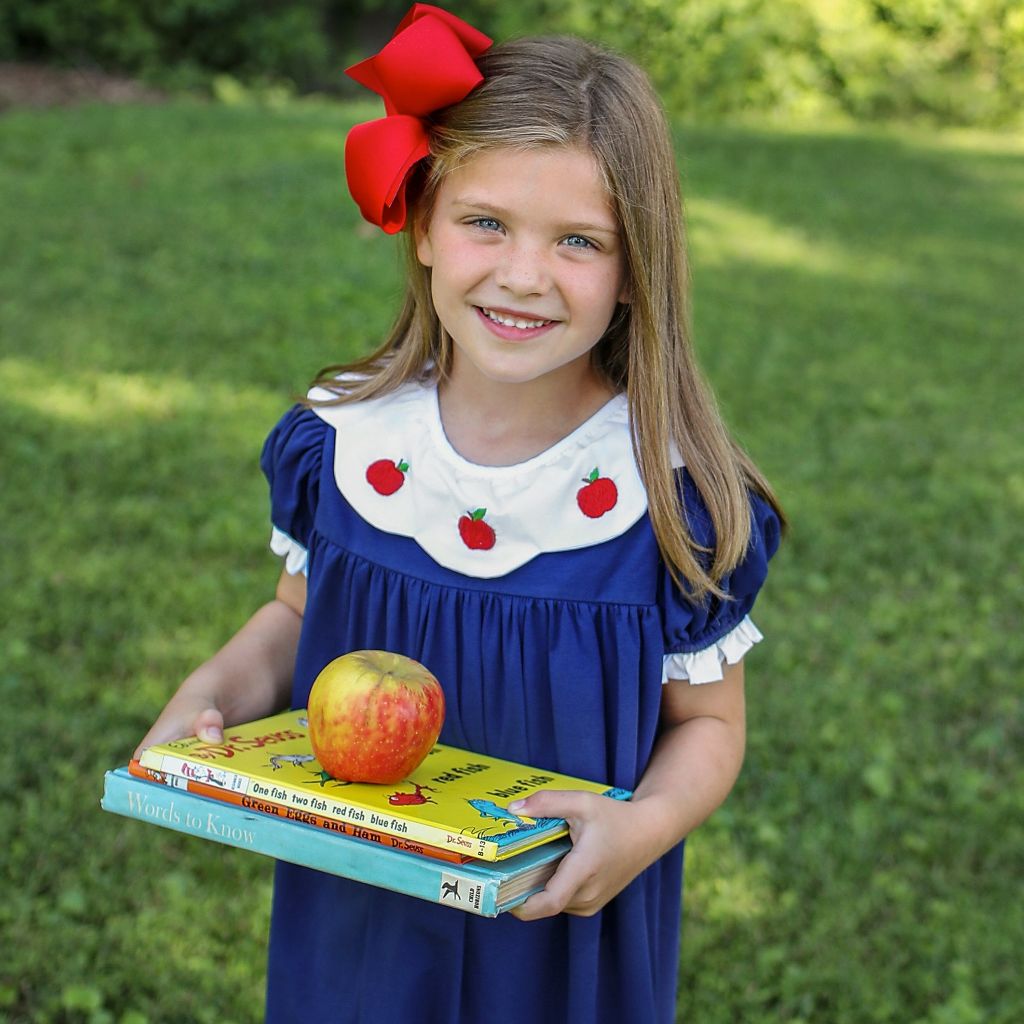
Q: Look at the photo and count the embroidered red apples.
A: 3